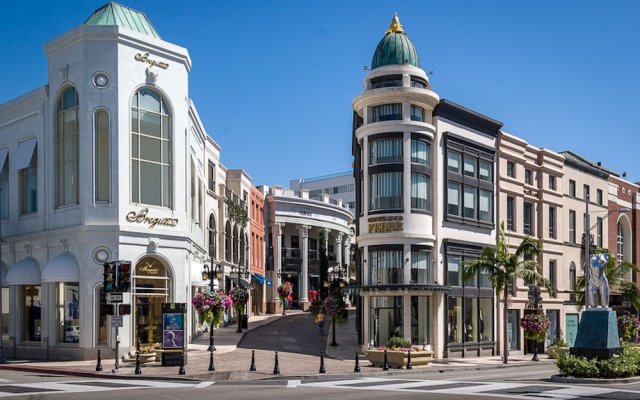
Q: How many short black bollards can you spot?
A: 10